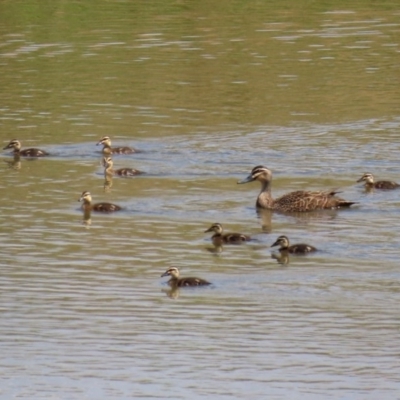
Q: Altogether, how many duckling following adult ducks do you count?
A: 8